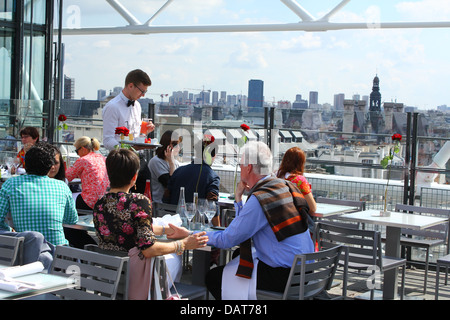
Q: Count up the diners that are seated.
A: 9